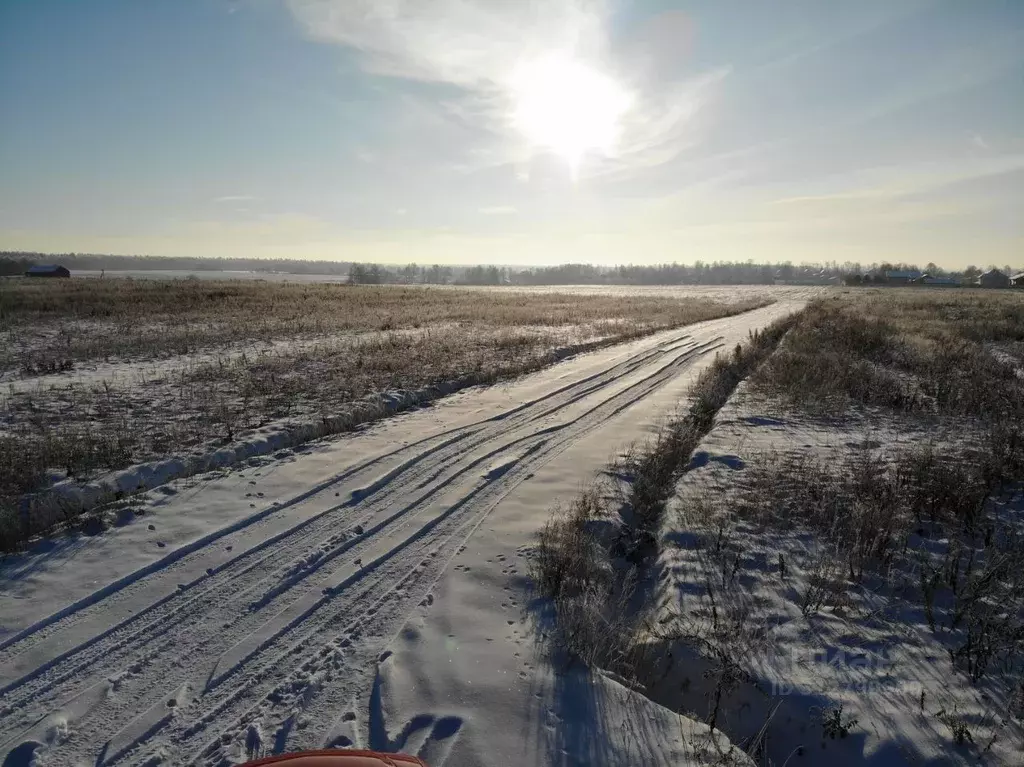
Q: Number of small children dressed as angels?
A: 0